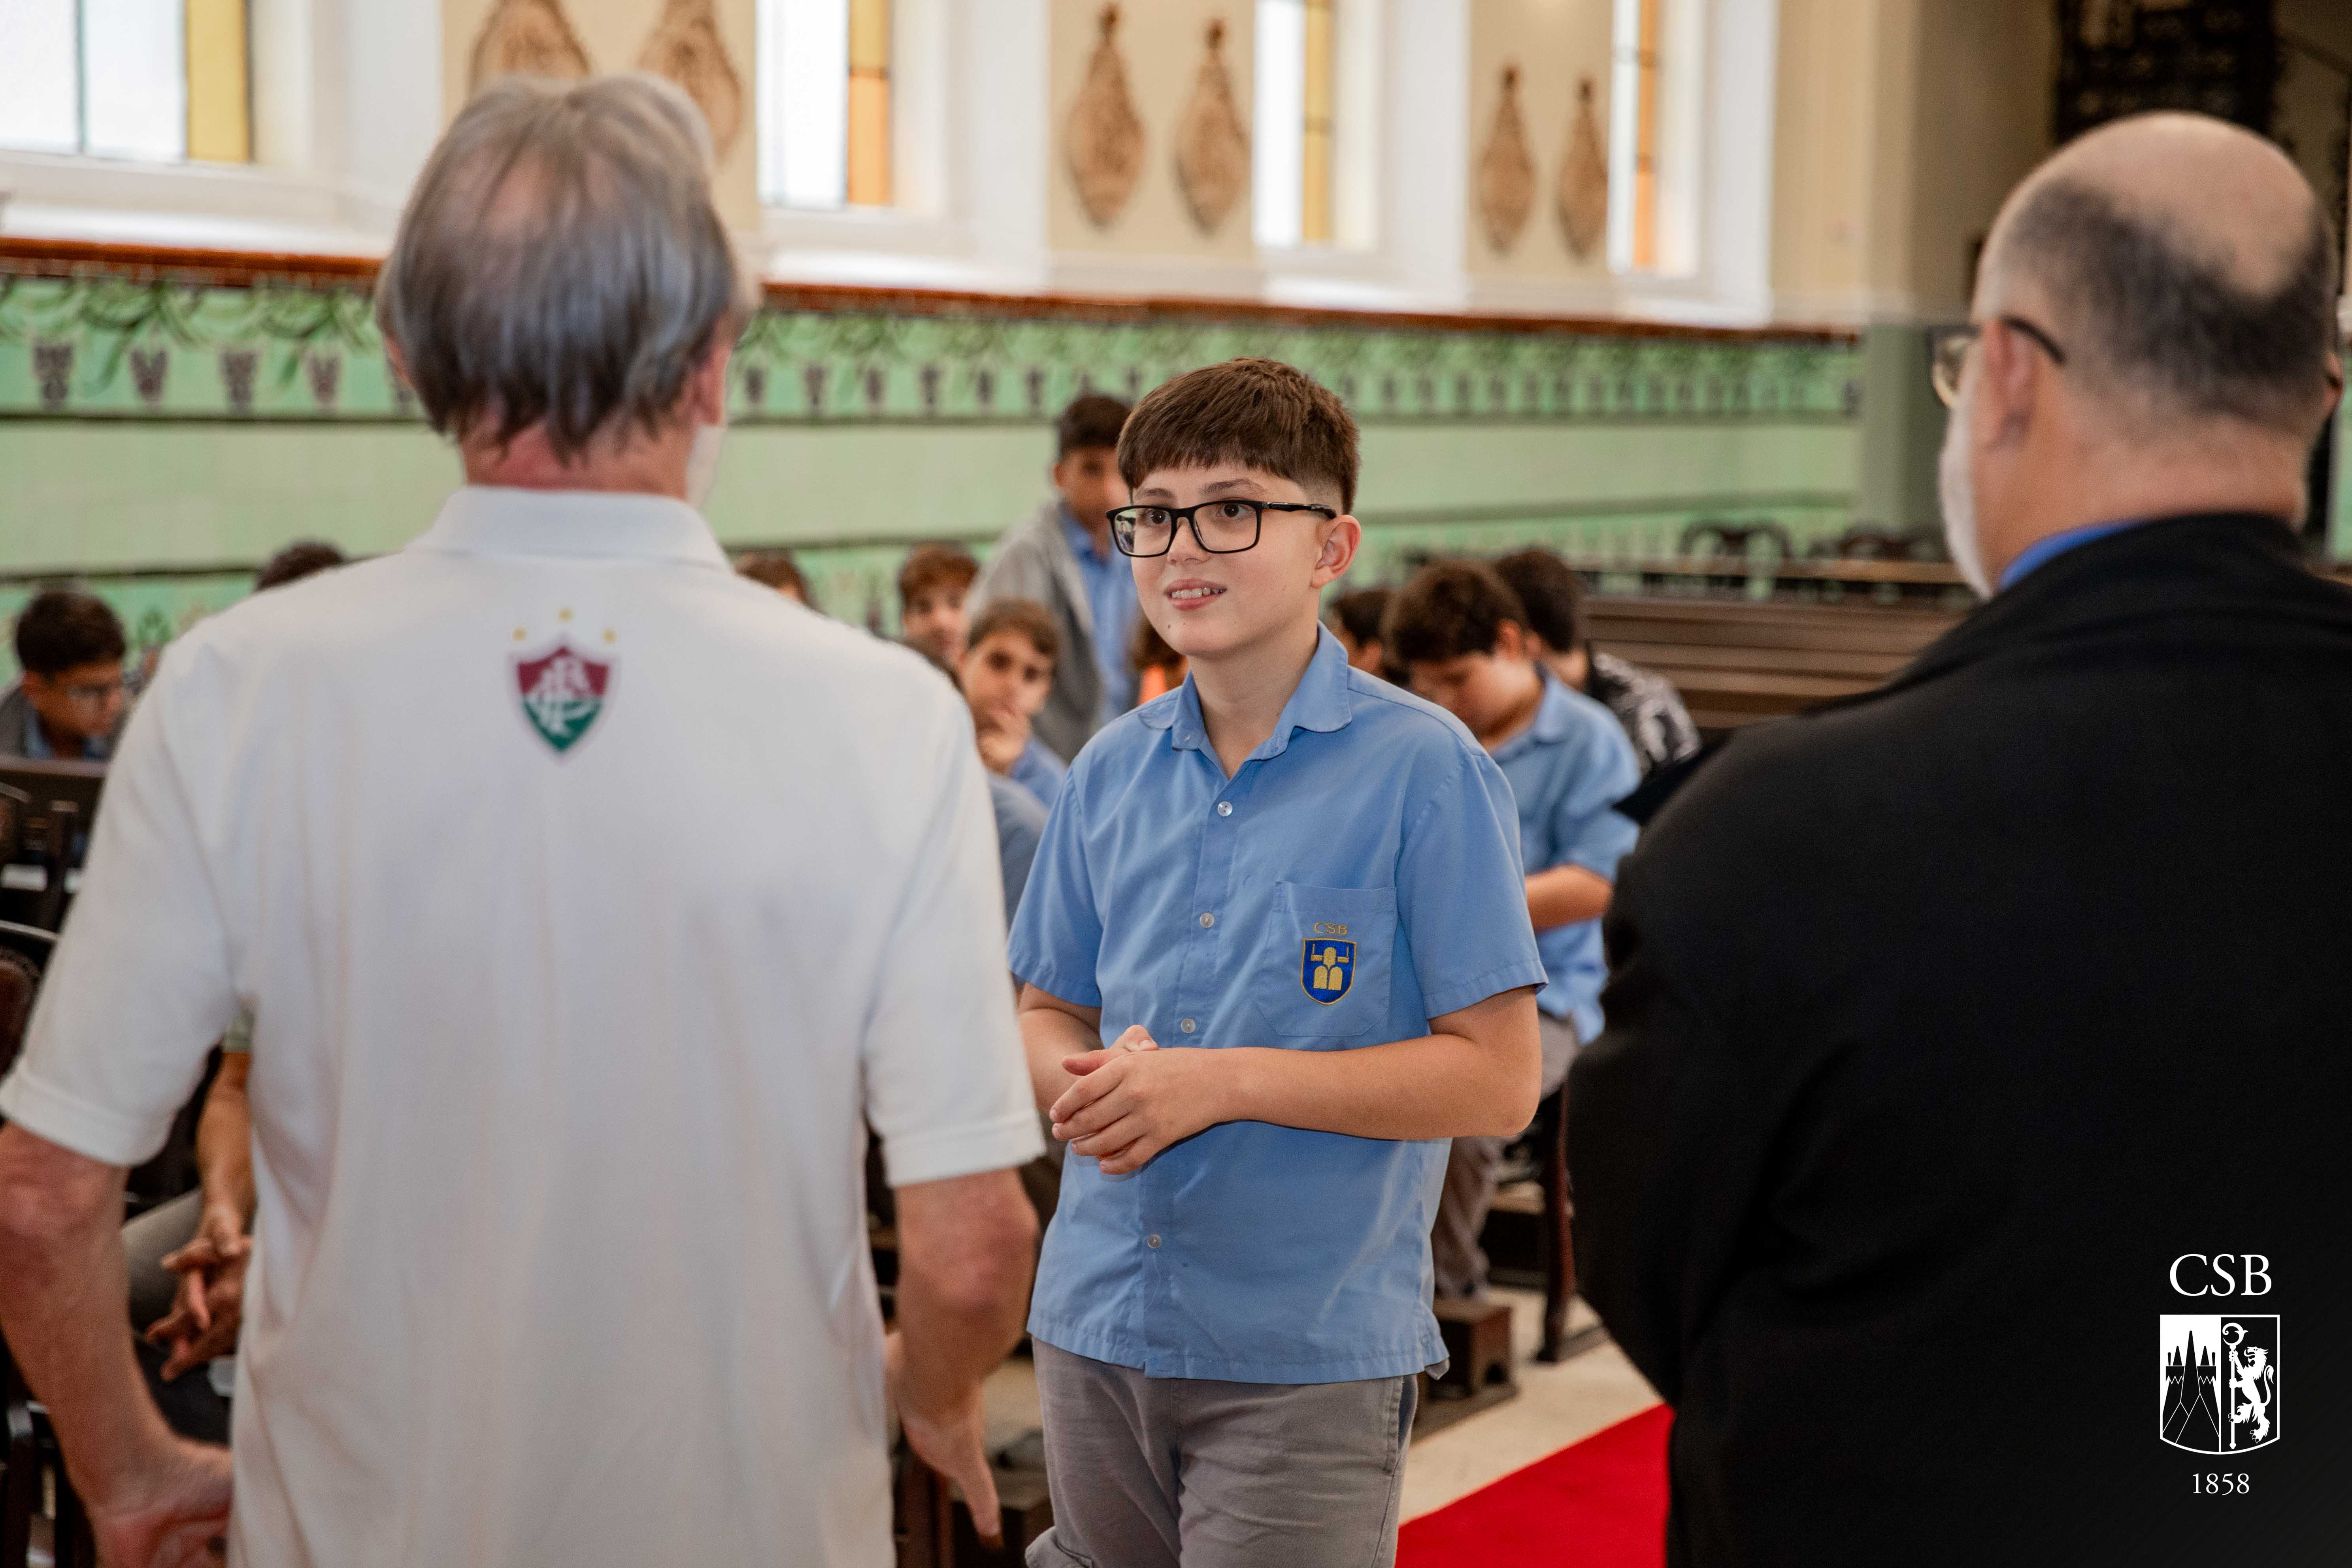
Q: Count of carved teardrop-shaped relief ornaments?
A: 6